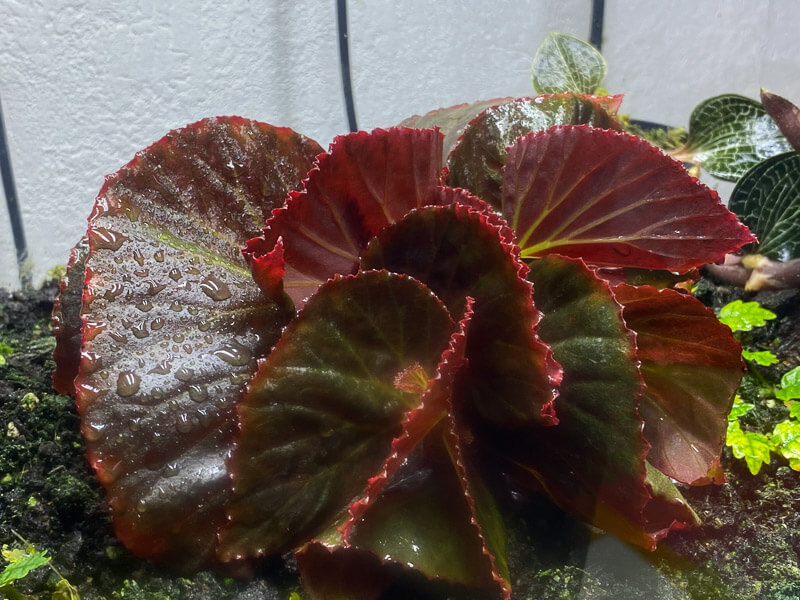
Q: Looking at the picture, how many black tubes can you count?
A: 3